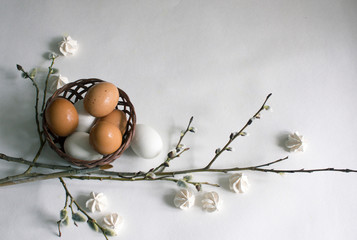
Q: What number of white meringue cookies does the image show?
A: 8